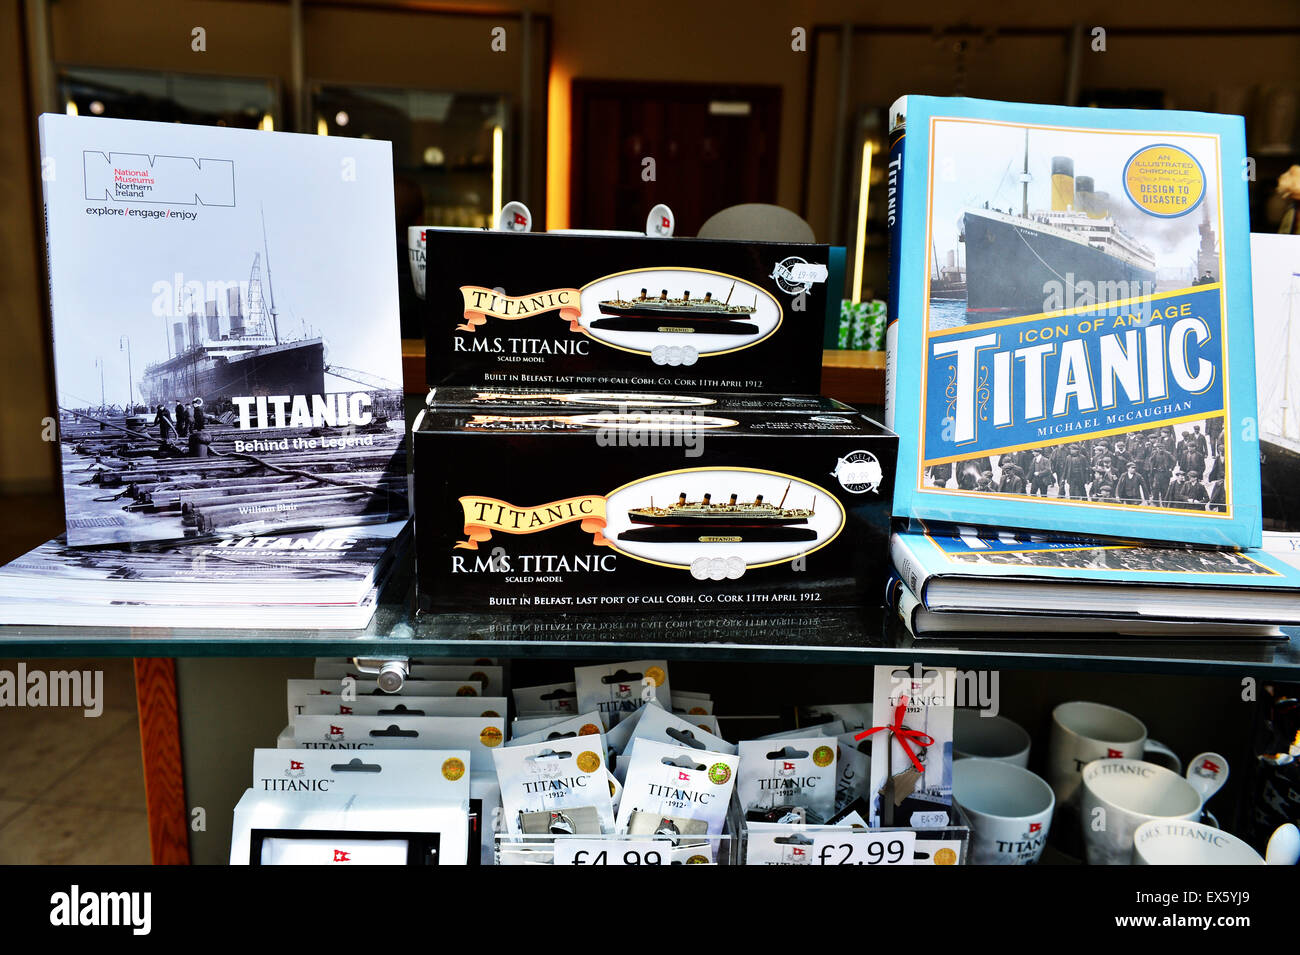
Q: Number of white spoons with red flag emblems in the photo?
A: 3